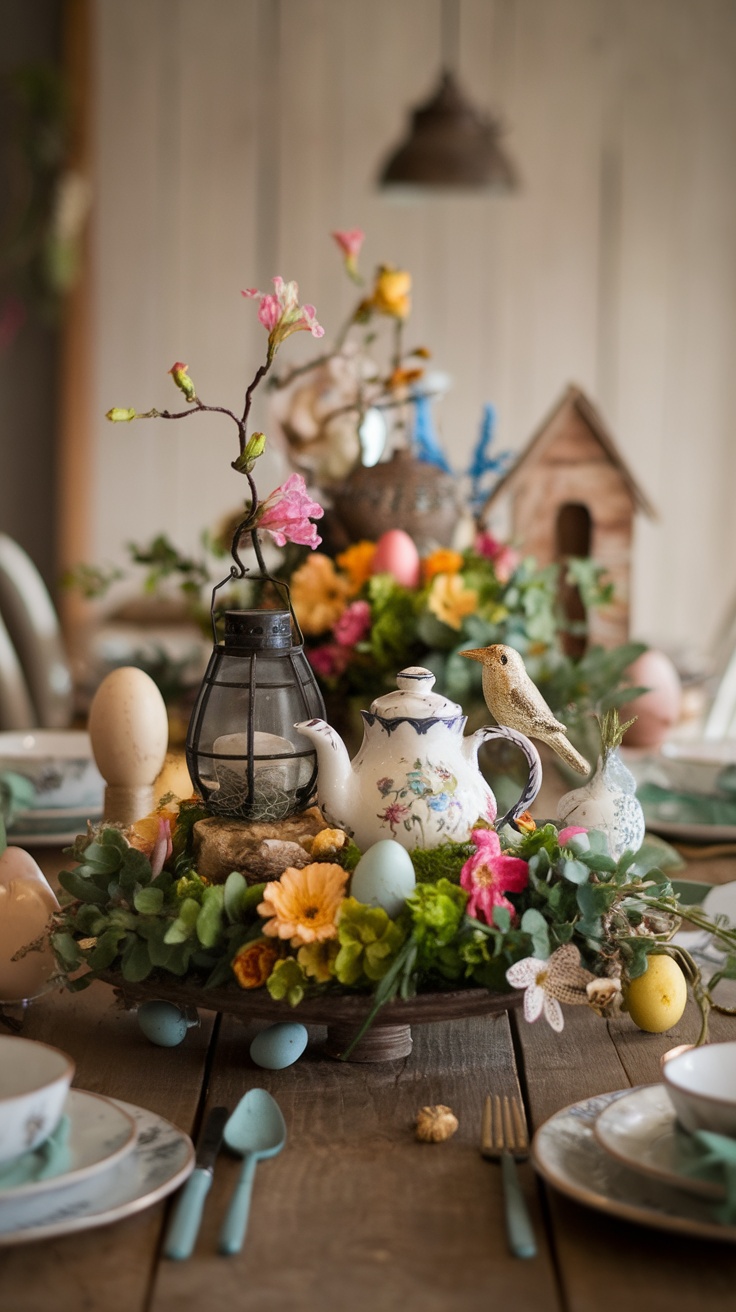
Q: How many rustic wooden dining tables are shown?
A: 1